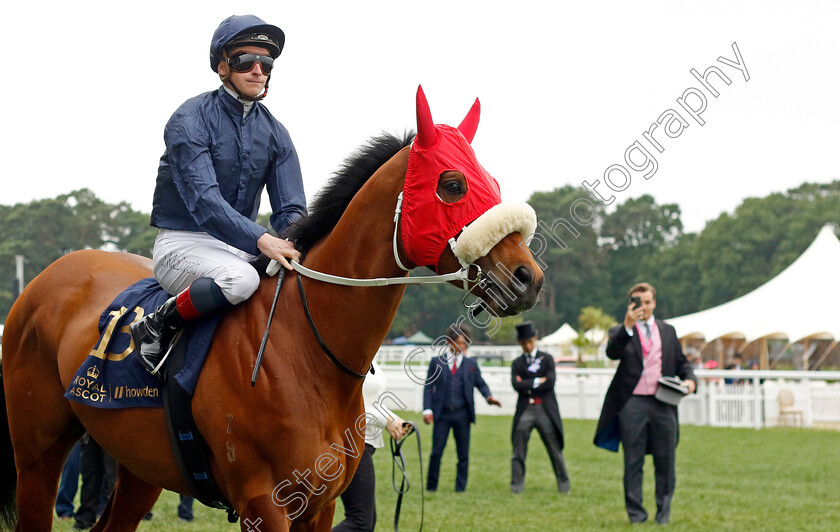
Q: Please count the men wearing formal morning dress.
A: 2